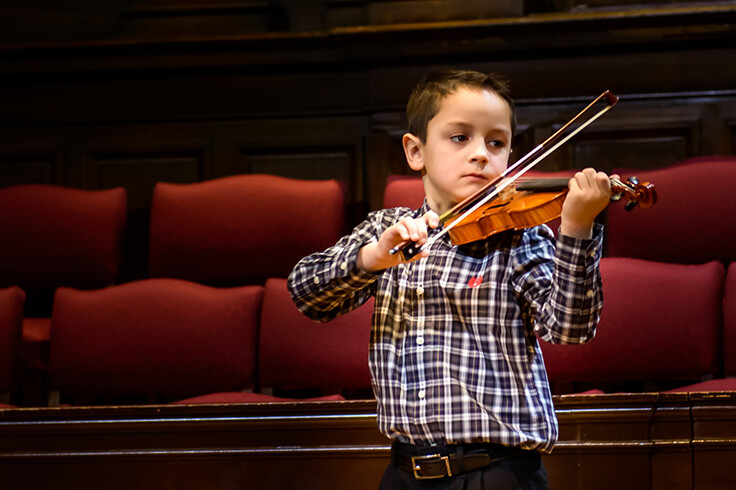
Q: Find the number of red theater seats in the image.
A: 9